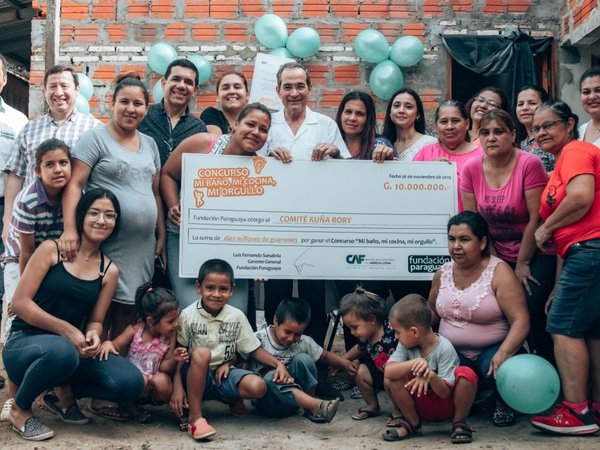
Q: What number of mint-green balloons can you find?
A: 12